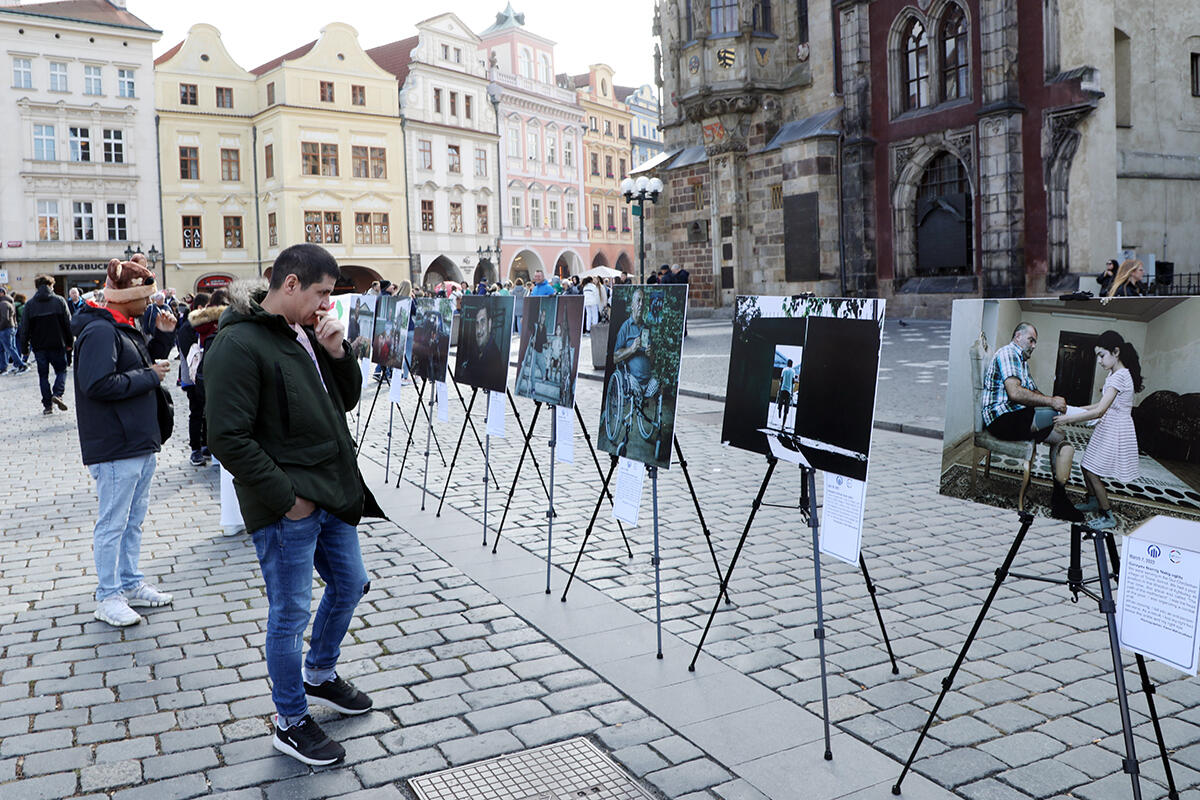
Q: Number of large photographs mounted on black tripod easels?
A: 8